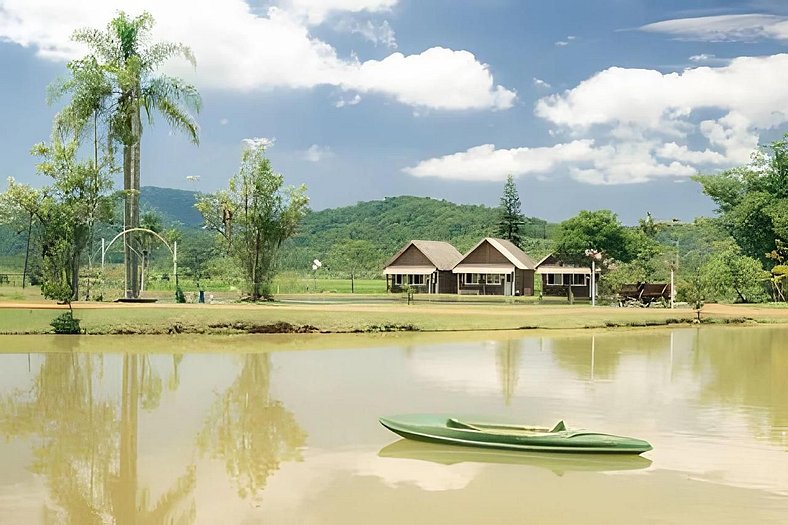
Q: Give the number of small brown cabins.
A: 3